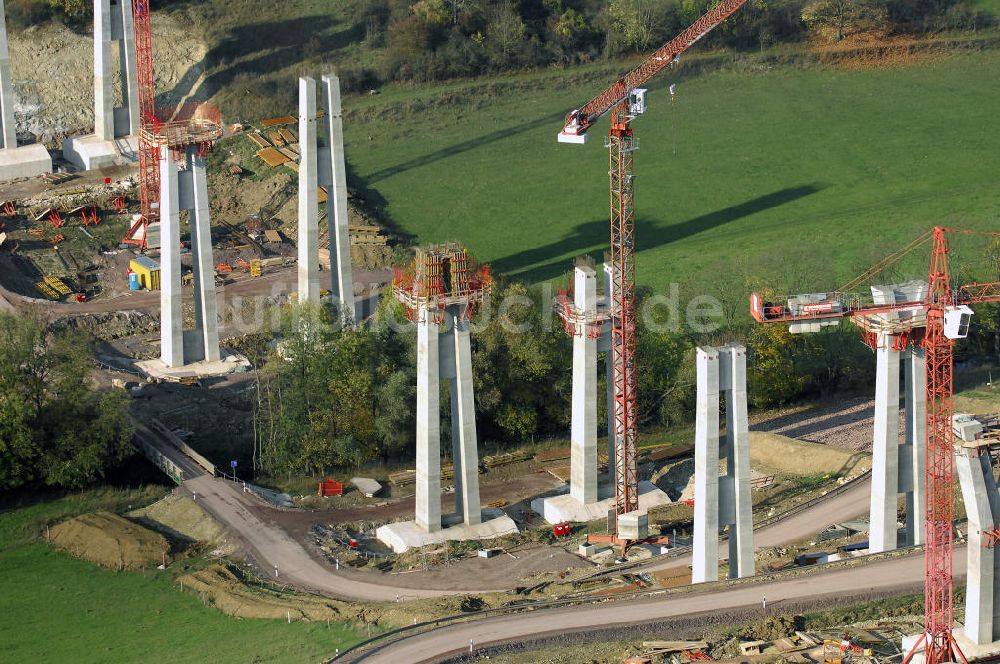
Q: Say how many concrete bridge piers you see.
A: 9